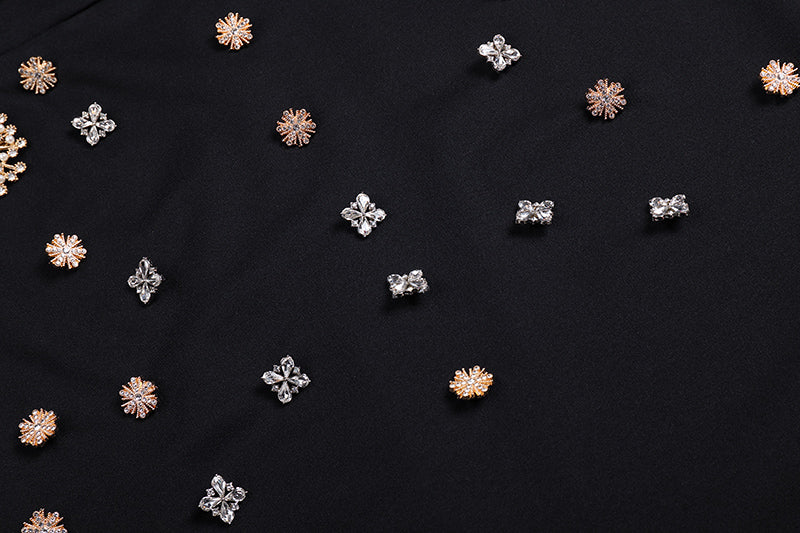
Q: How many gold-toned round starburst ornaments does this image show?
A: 10